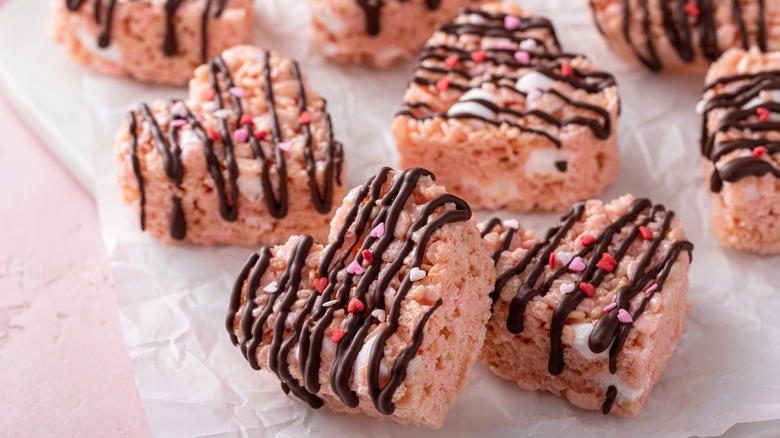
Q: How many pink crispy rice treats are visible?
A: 8